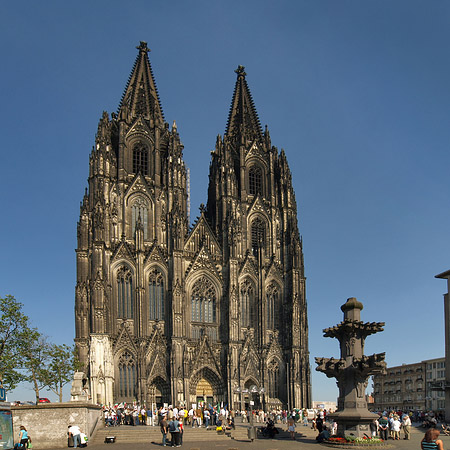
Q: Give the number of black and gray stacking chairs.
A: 0